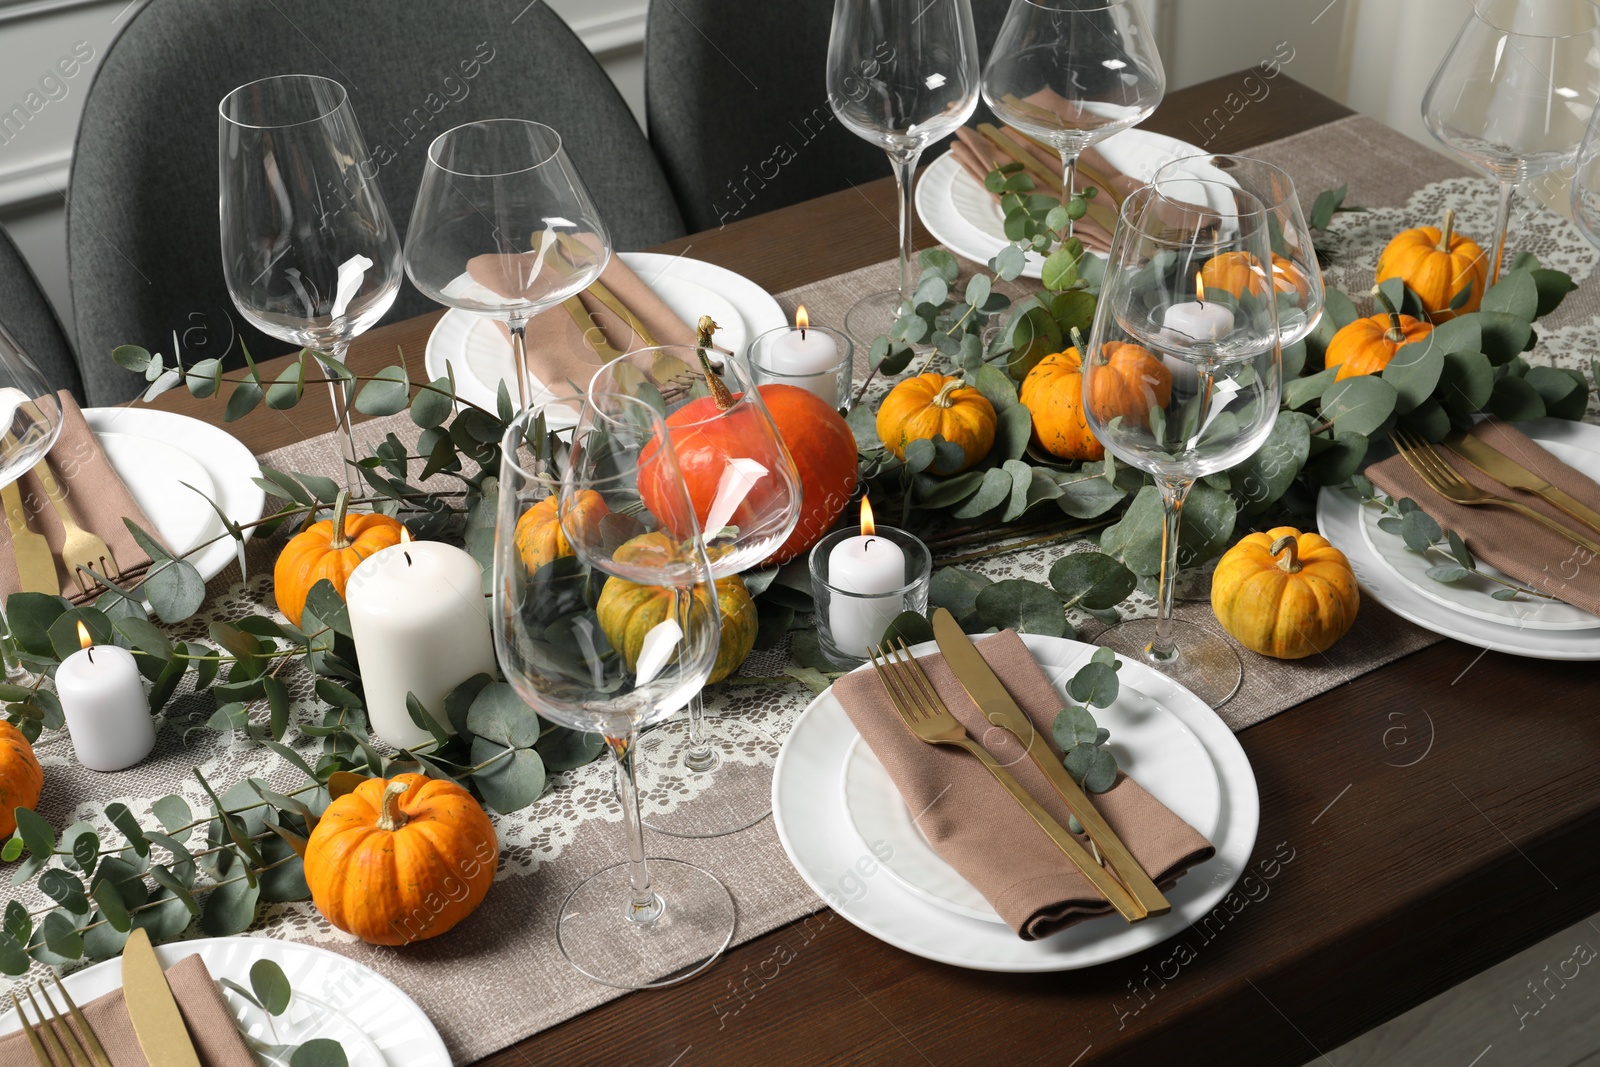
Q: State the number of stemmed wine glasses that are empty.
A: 11